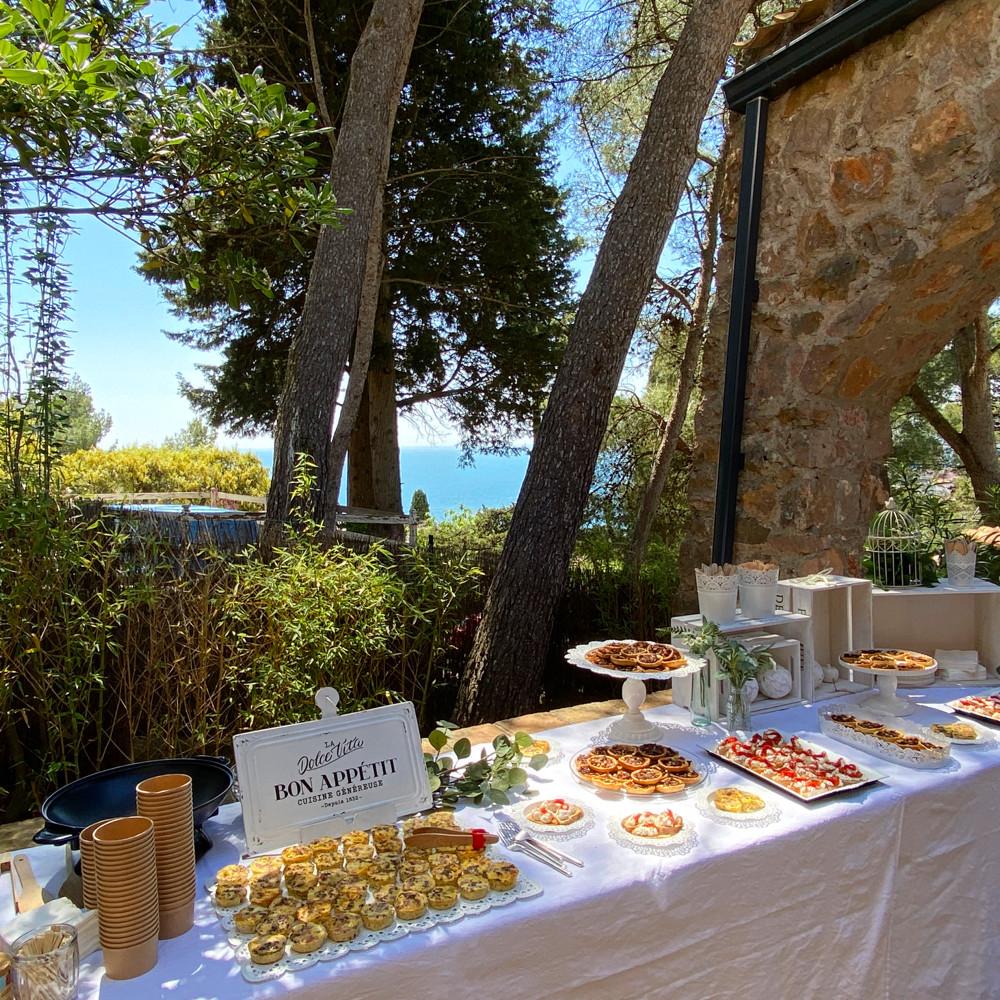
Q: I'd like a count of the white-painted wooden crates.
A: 4